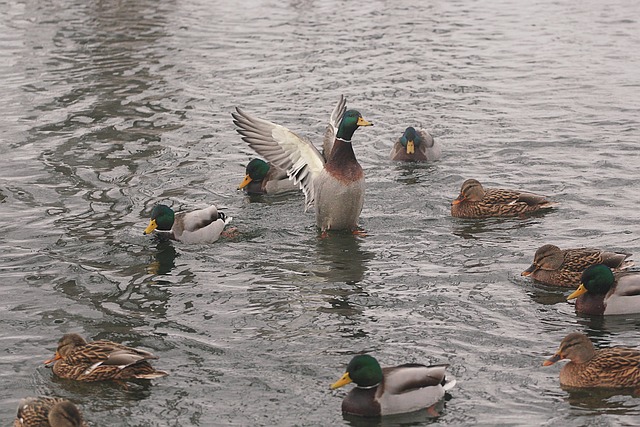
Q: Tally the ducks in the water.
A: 11